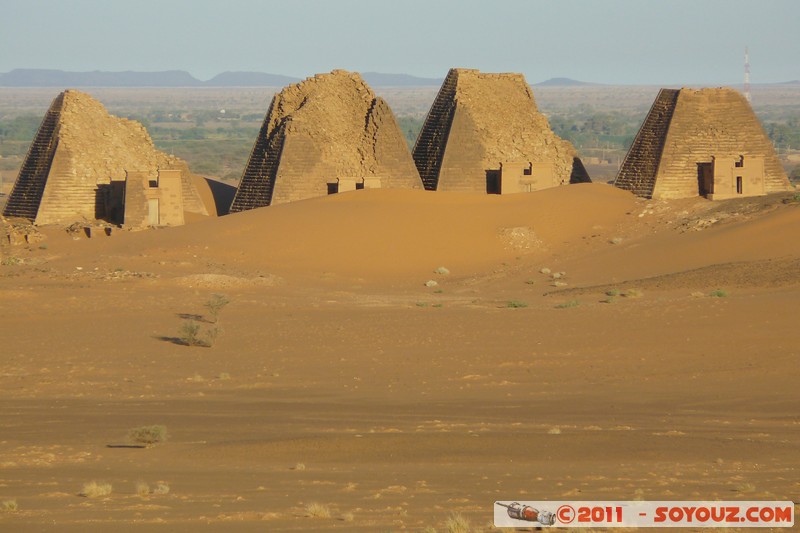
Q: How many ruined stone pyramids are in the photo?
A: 4